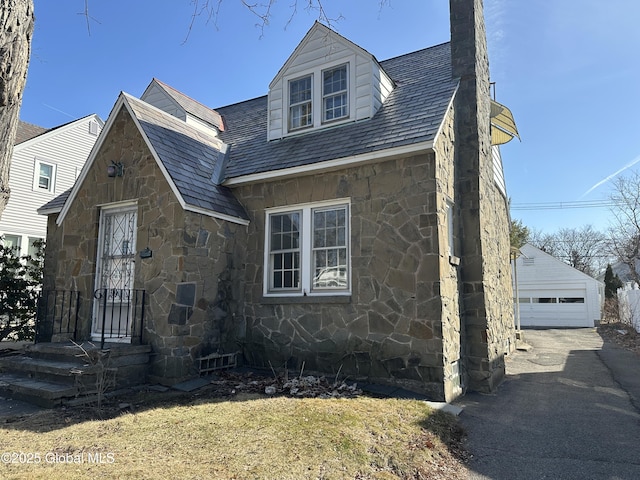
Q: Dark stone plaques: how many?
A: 2